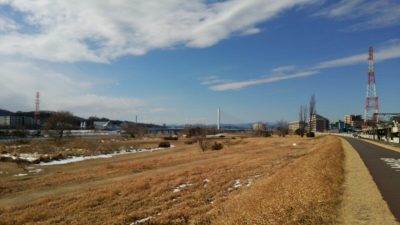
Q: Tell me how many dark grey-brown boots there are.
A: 0